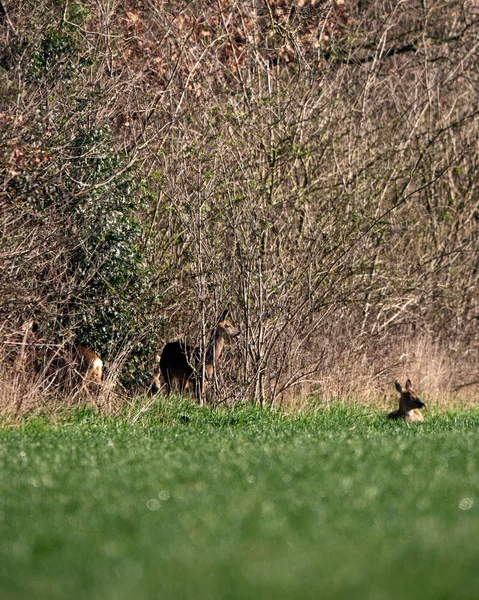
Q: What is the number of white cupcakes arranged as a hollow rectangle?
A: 0